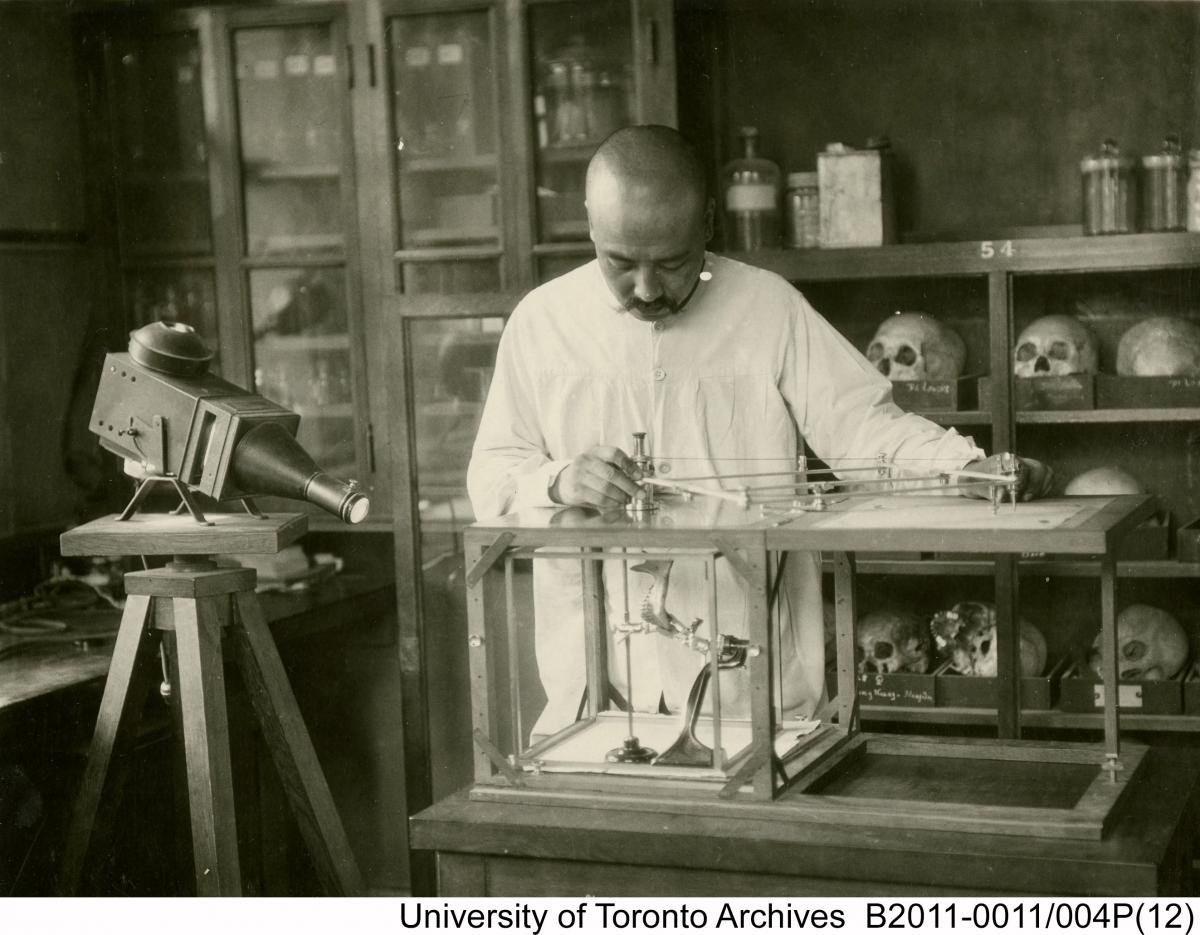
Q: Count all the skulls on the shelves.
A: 7